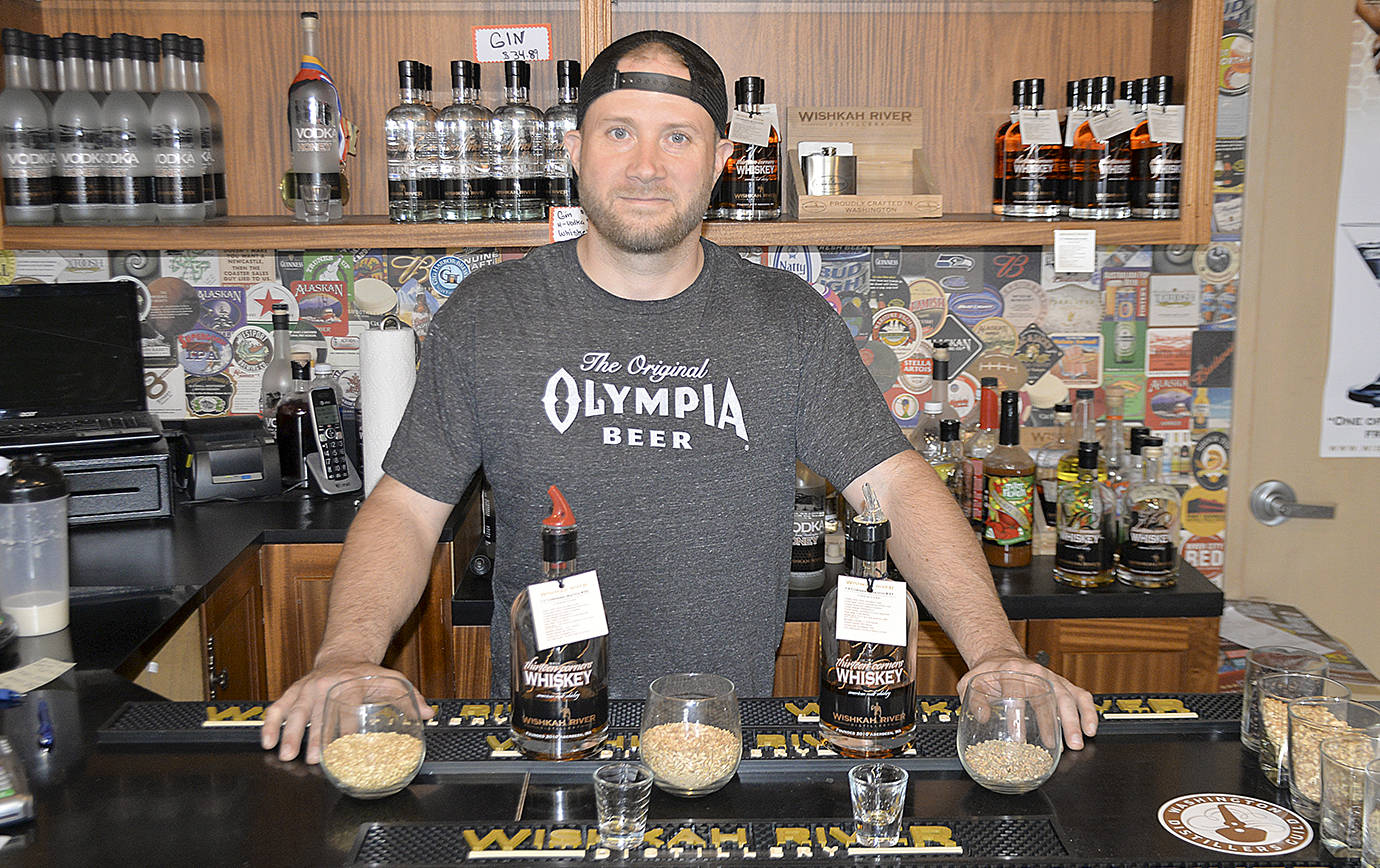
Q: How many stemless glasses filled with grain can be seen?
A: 3